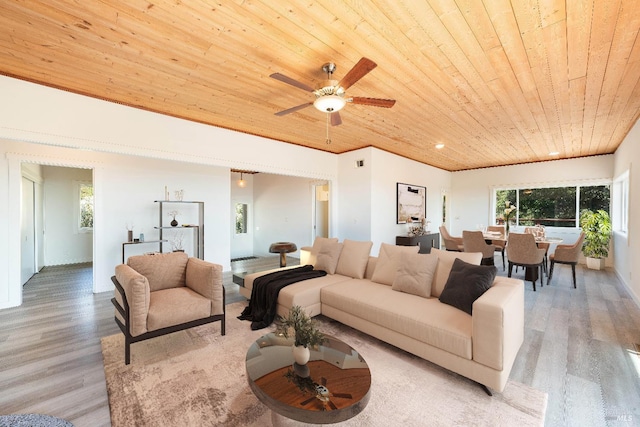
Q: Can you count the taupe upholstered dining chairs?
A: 6